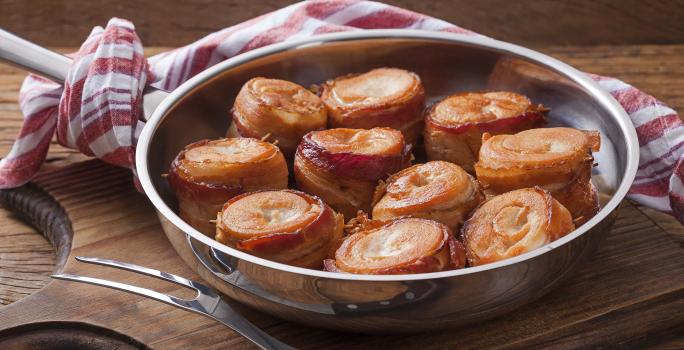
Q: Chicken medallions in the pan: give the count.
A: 10